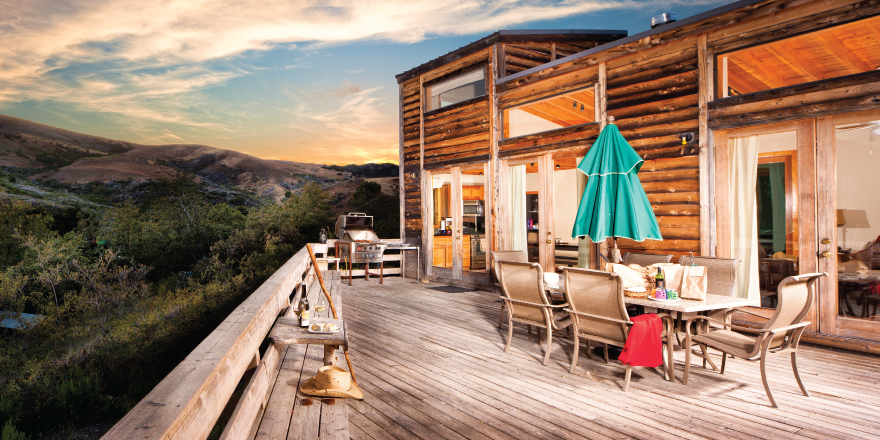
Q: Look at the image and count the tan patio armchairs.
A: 6